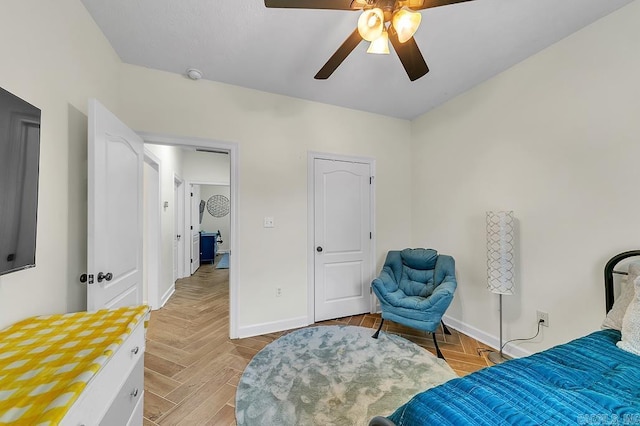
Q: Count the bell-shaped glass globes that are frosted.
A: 3